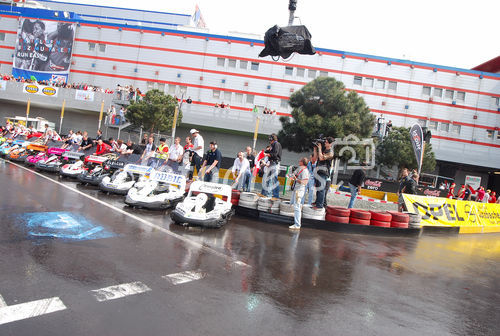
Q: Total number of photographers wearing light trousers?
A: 1